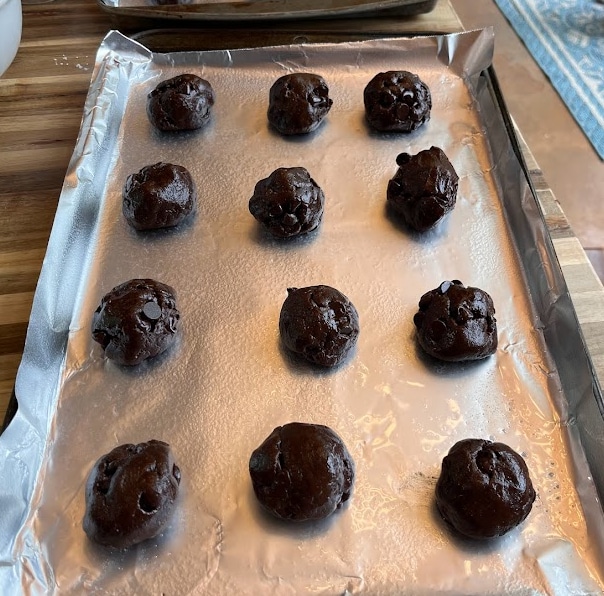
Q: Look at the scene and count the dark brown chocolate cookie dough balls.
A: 12